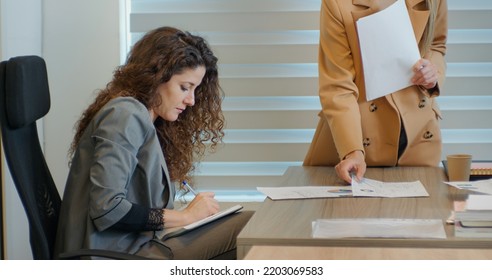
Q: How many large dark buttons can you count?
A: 4